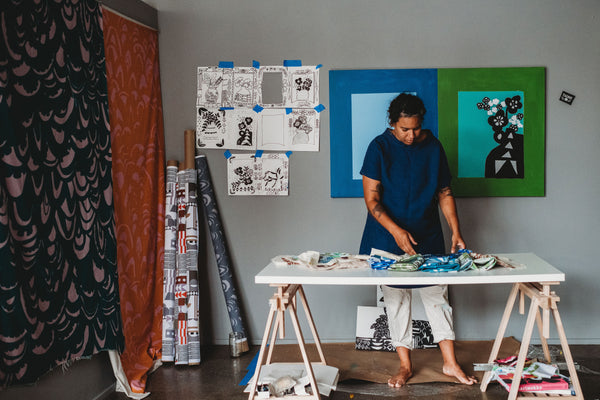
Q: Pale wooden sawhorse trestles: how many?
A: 2